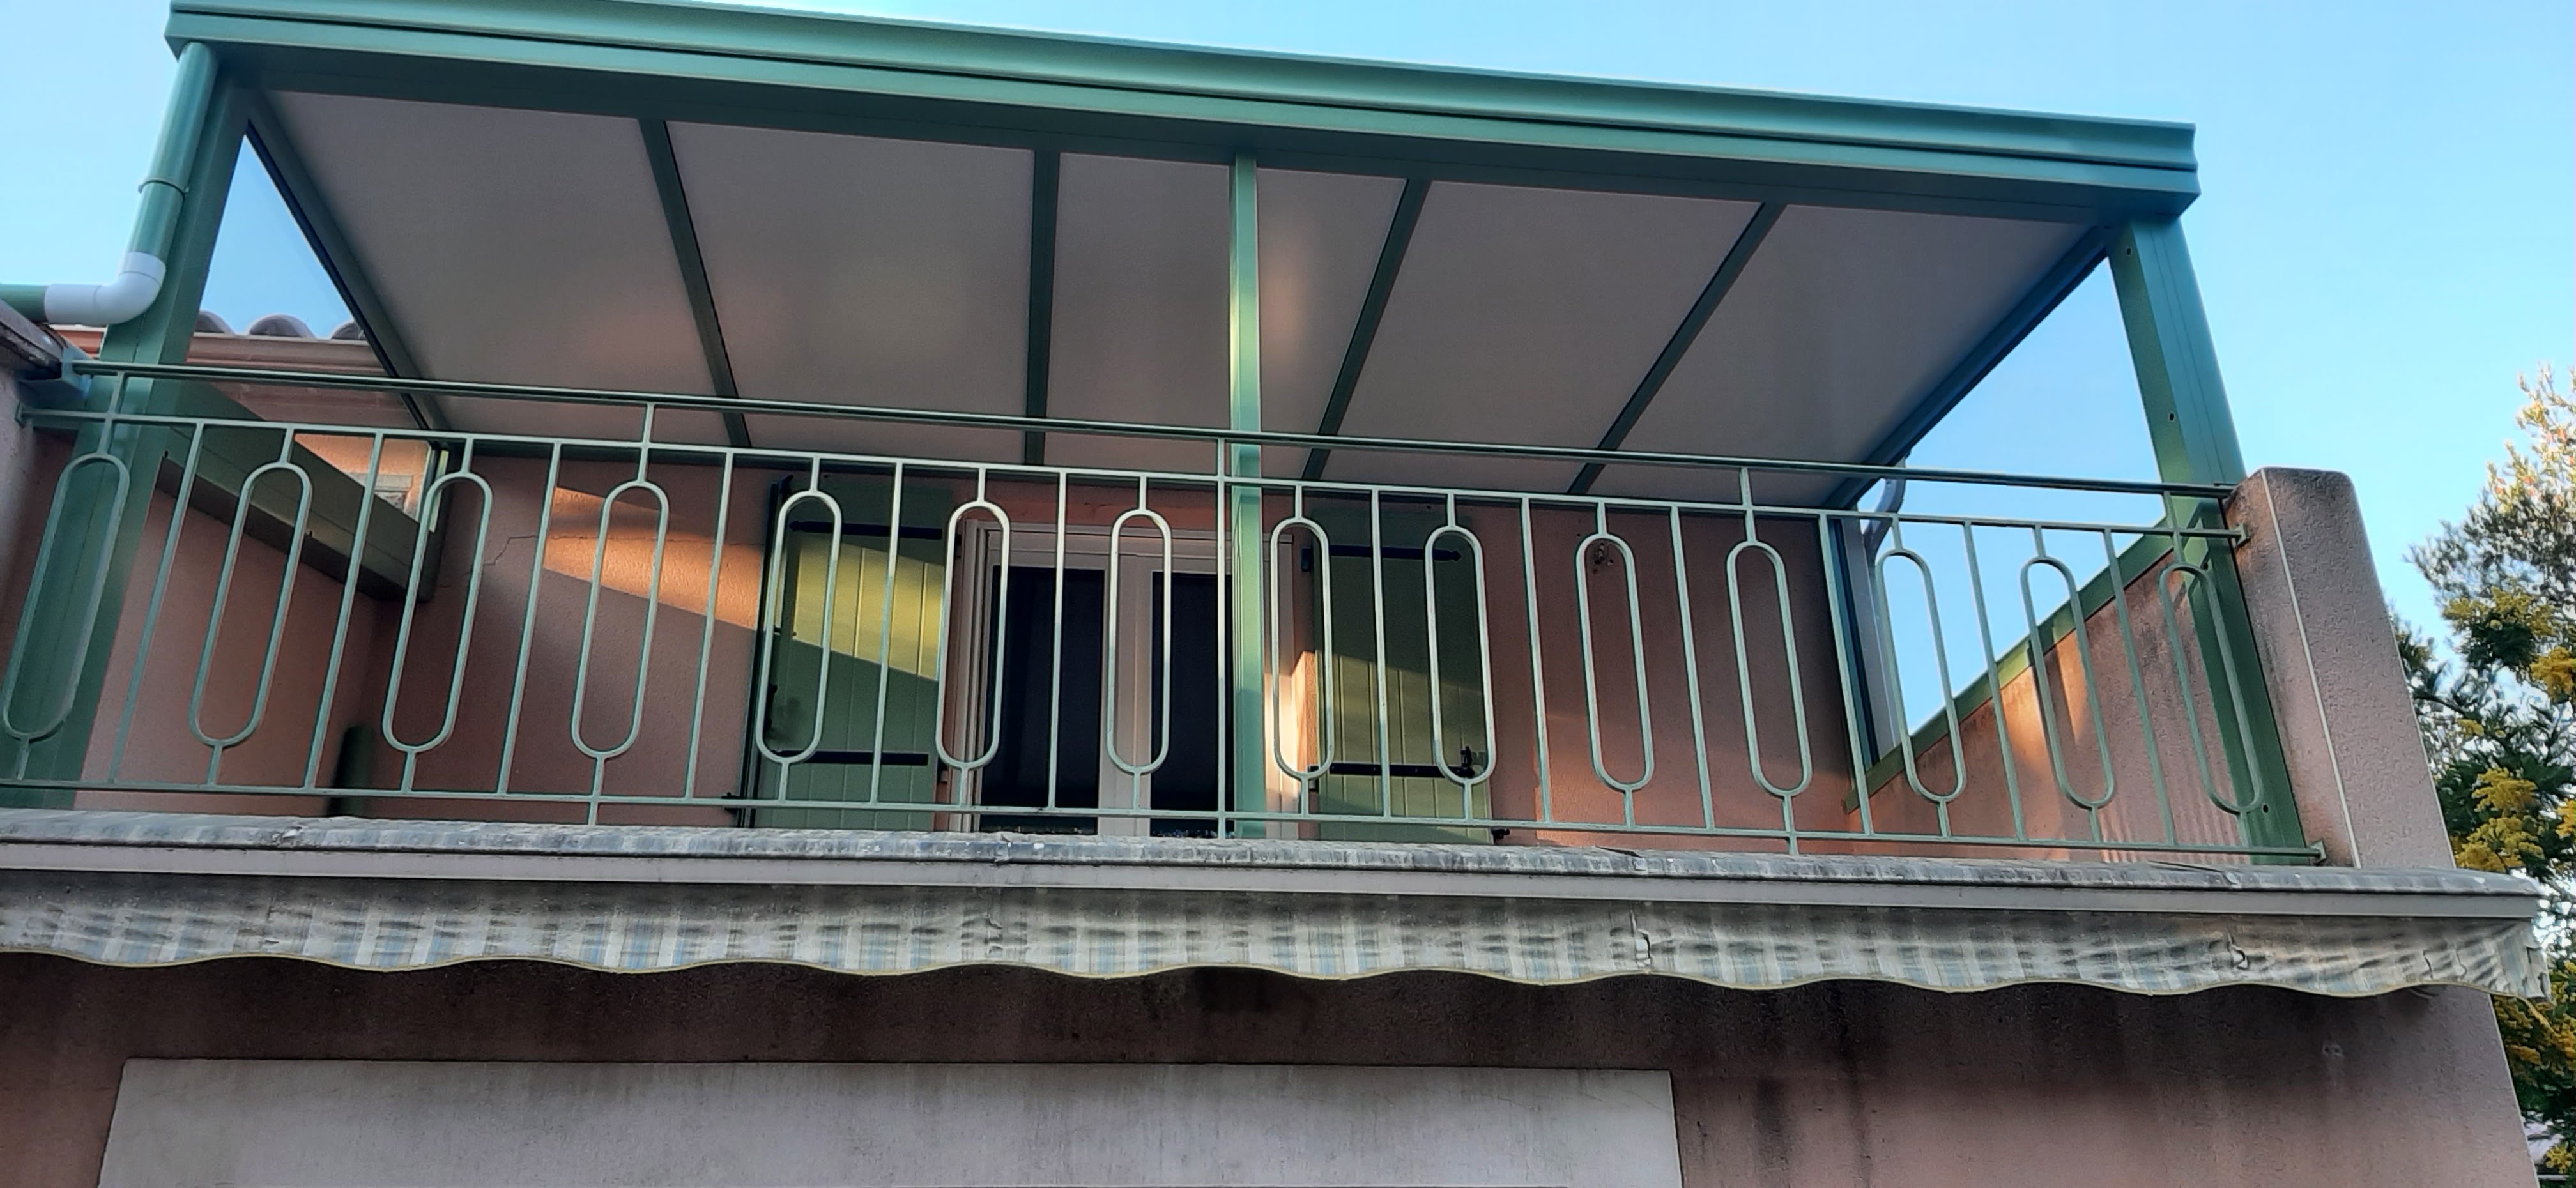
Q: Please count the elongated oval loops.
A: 14